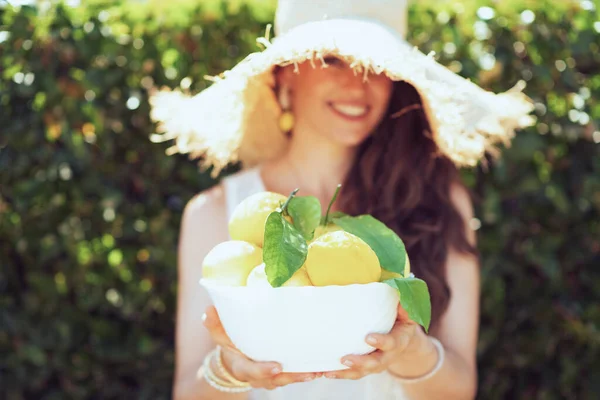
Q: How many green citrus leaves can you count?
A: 4